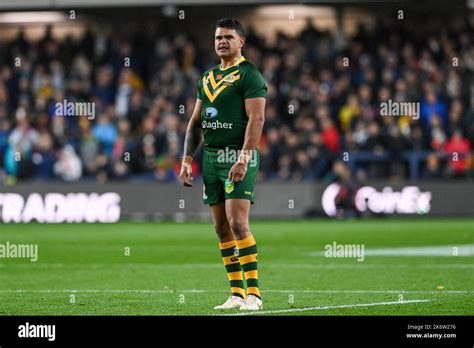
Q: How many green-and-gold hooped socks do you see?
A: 2